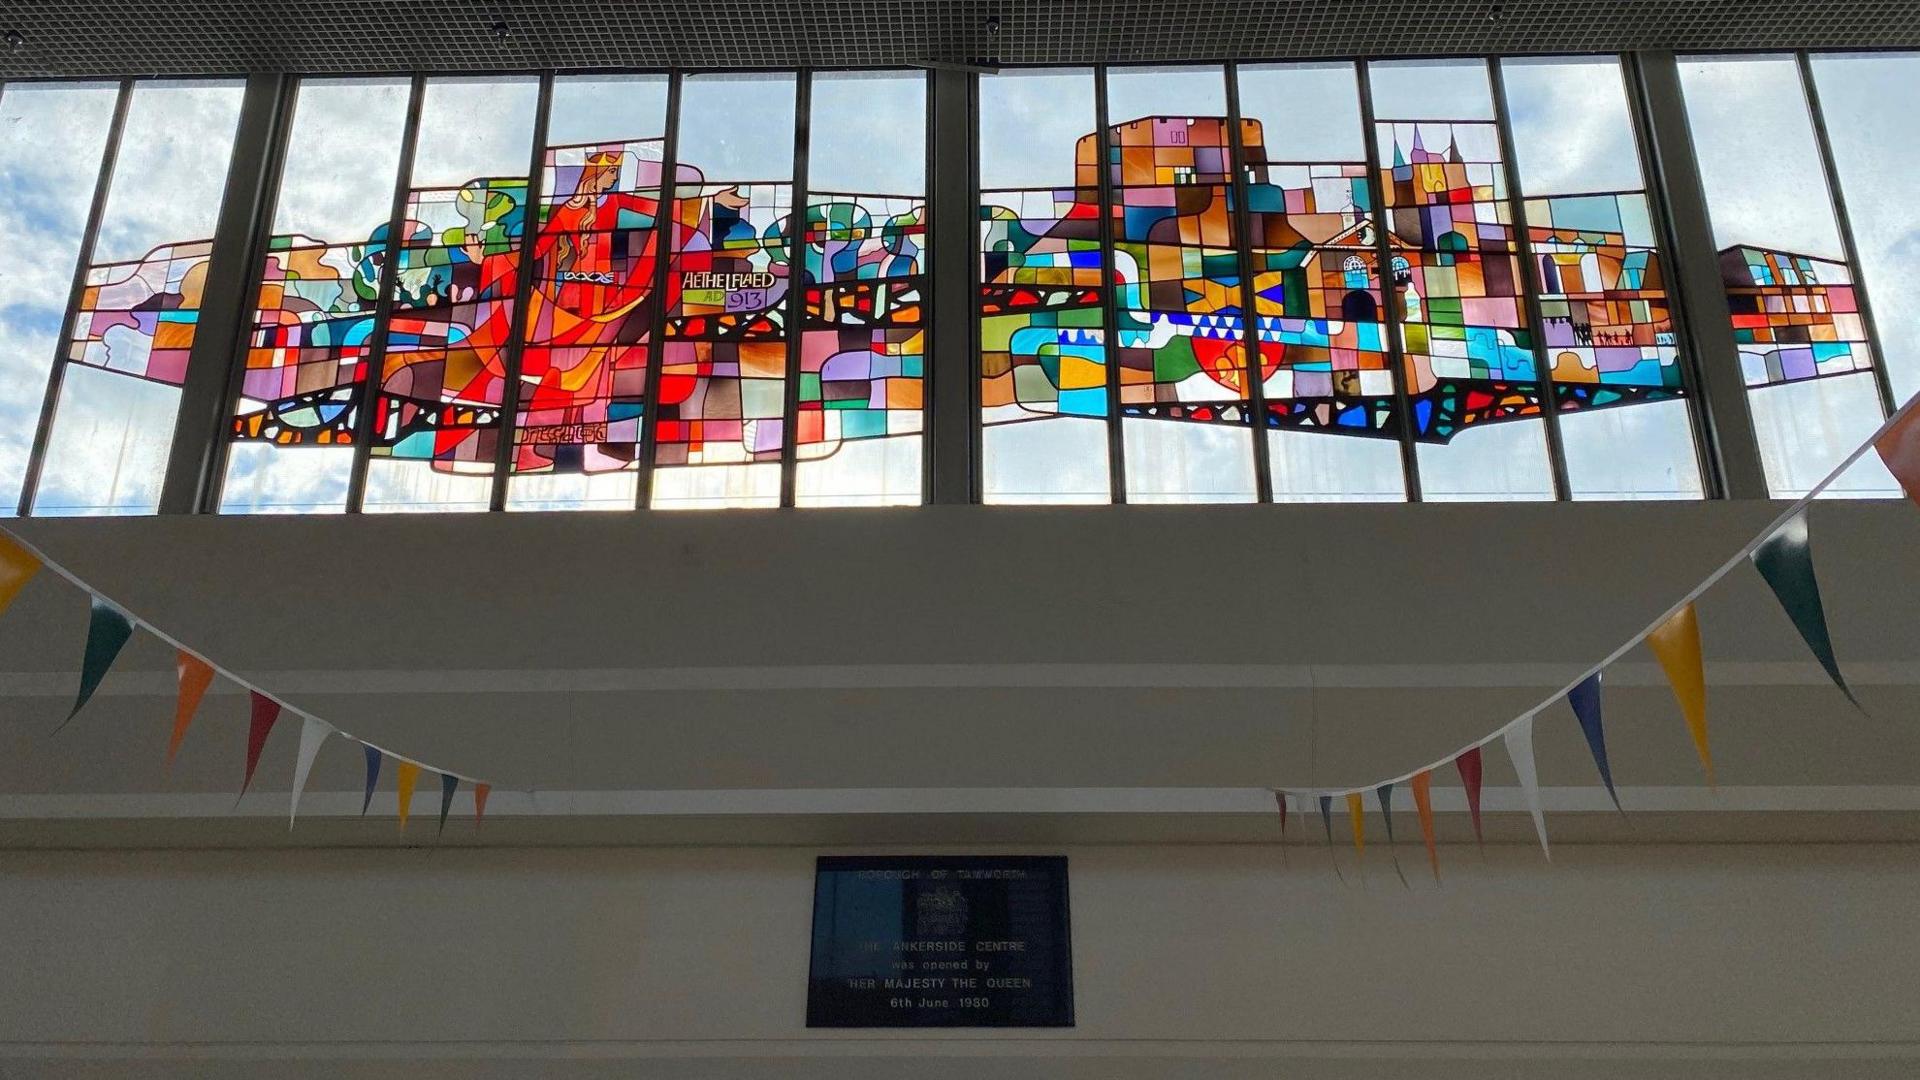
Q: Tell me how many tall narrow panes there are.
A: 14